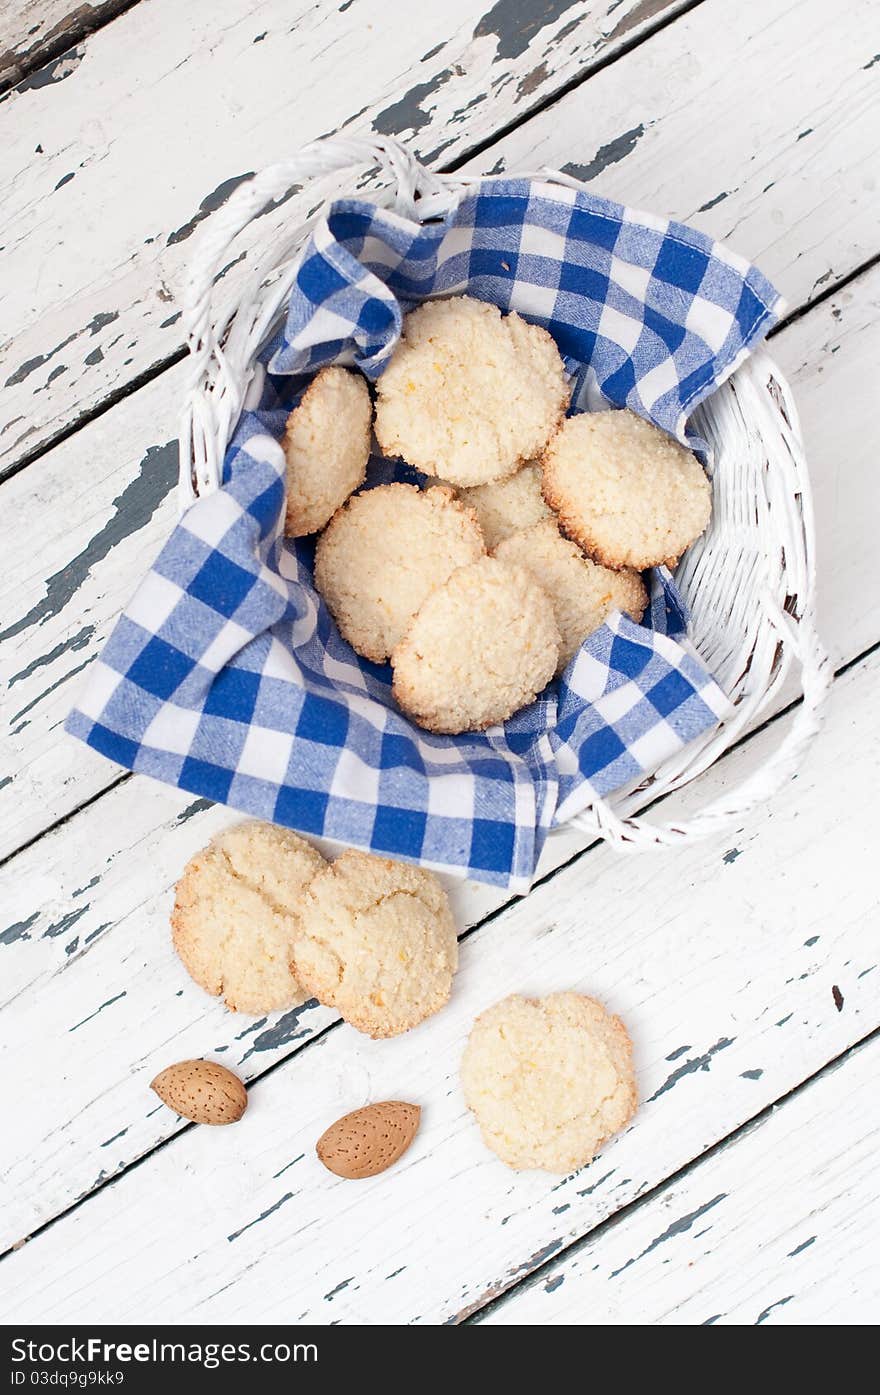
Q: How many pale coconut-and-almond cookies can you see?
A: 10